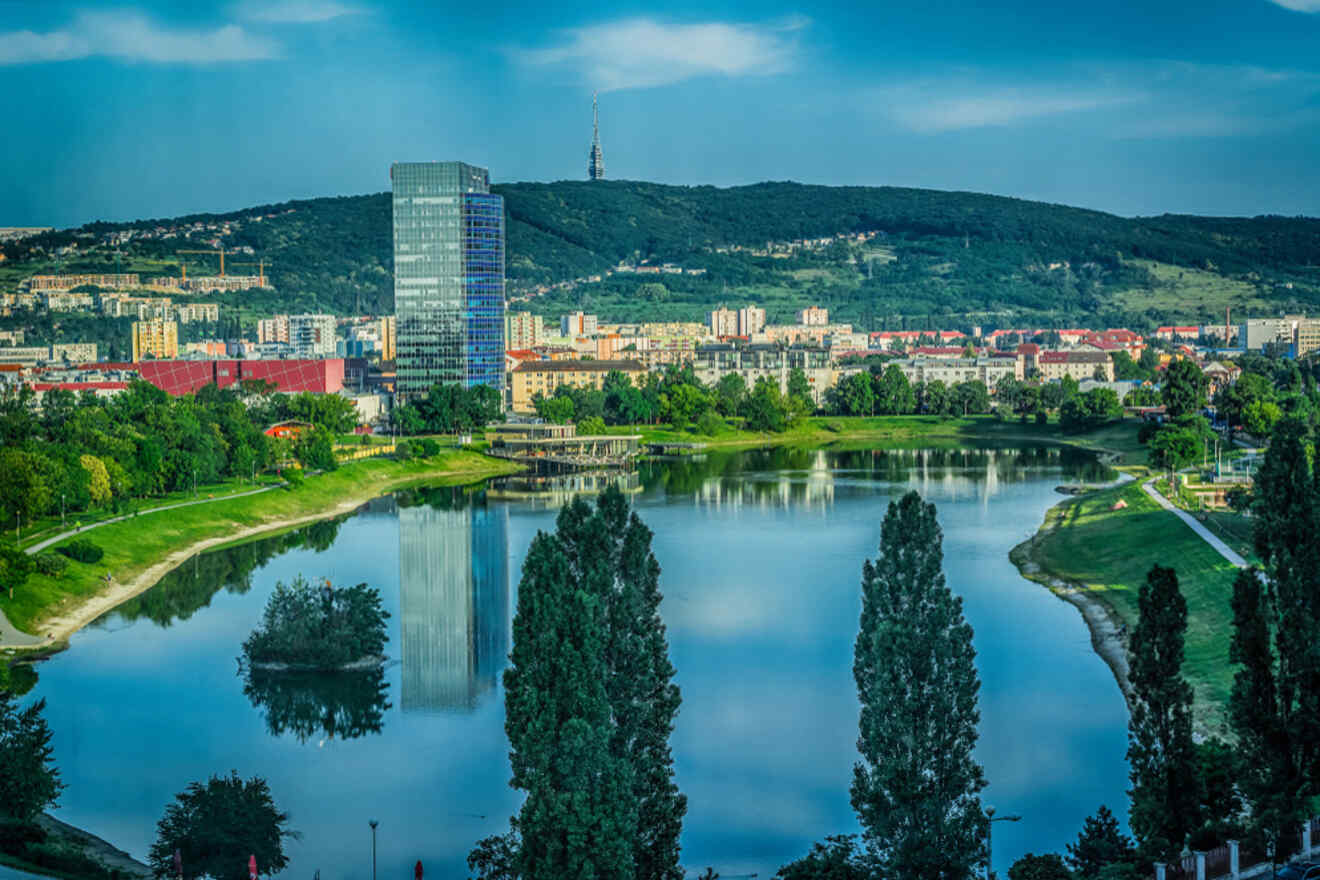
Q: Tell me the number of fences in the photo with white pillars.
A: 1